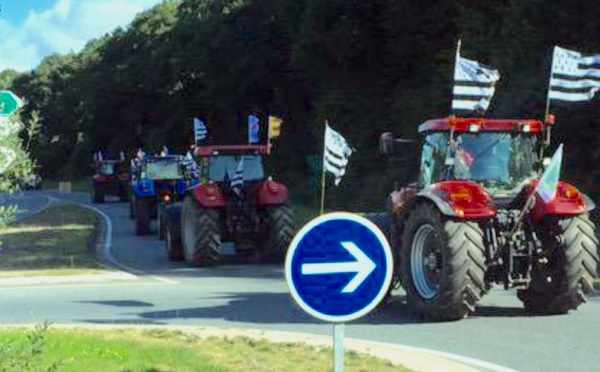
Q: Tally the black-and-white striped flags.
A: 5